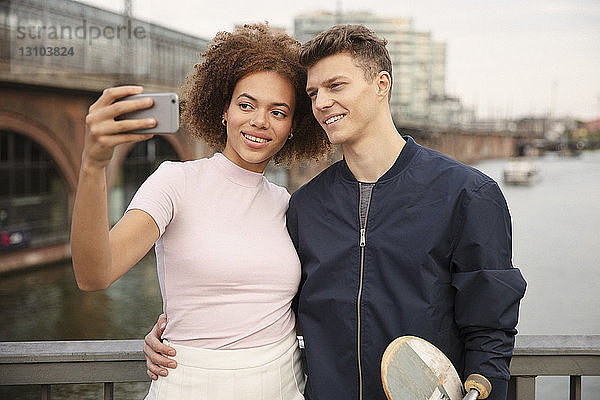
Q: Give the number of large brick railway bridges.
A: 1